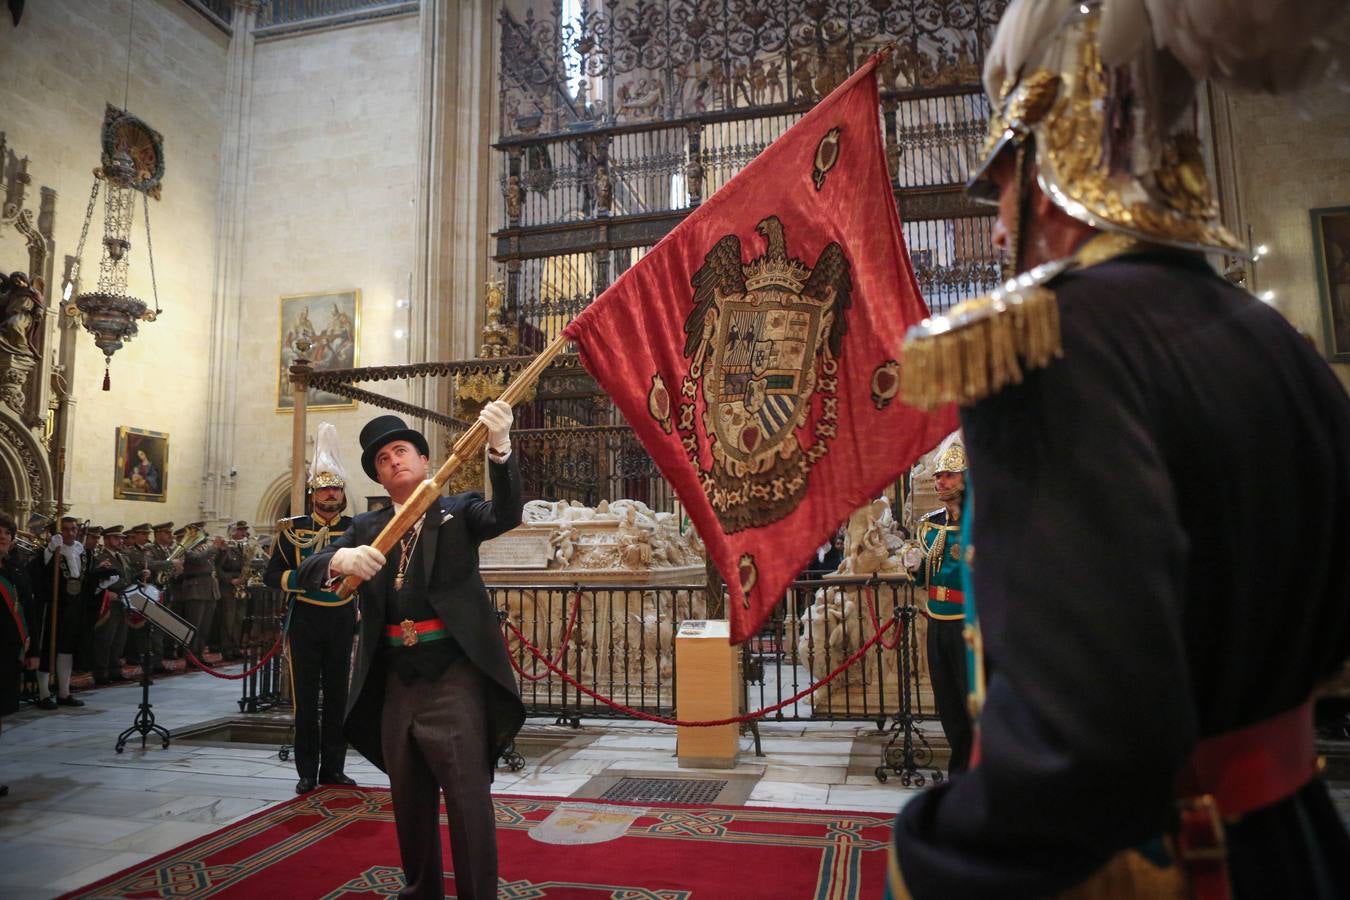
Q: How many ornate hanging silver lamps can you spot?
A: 1